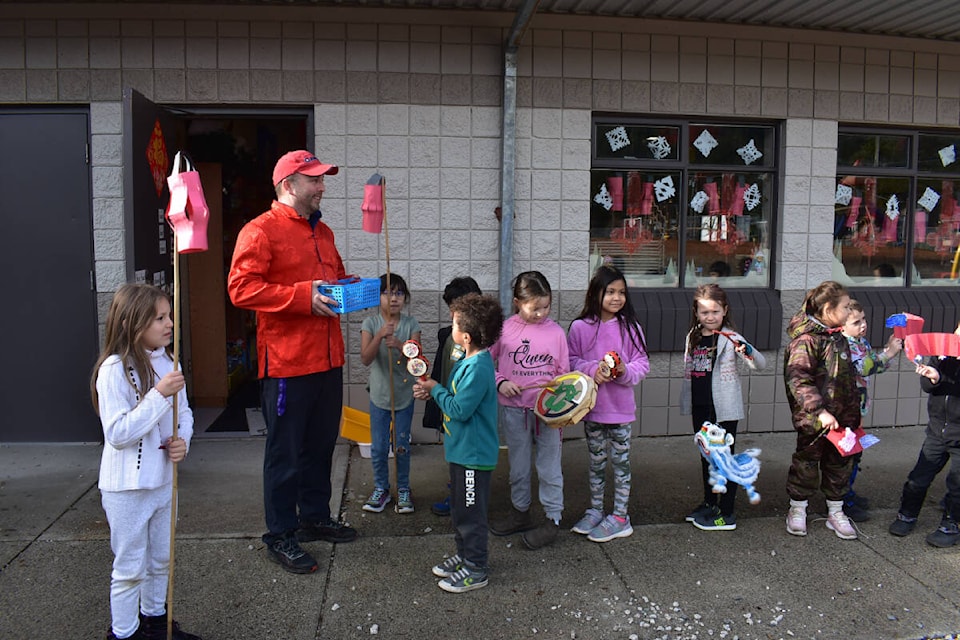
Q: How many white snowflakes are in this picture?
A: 12